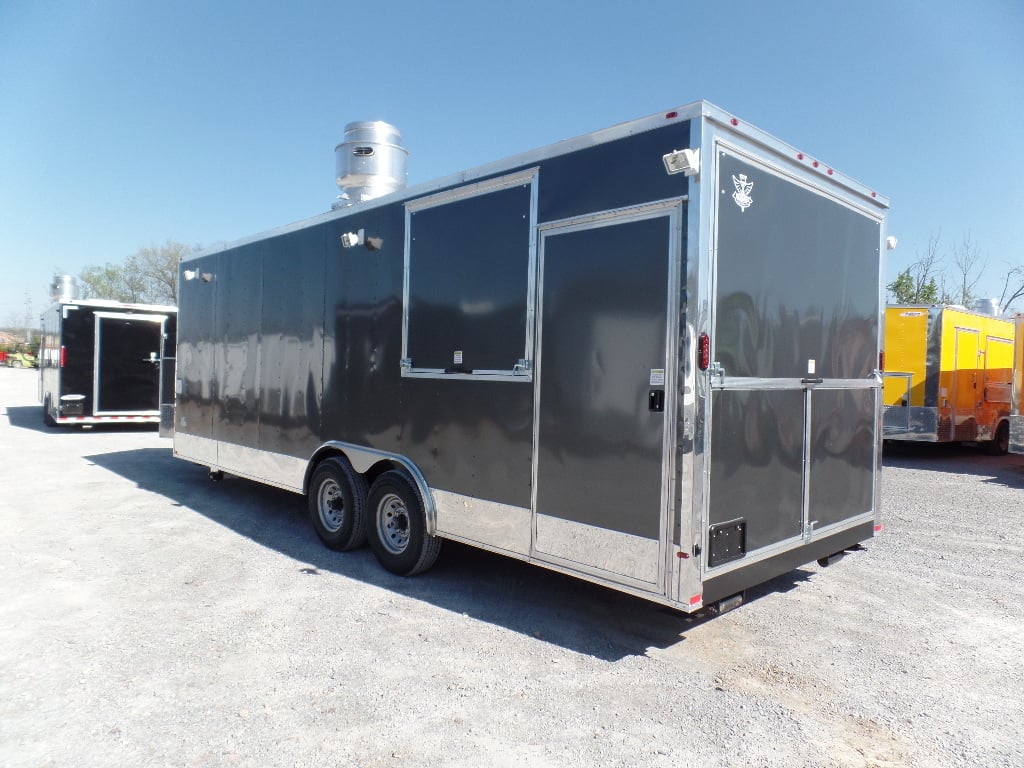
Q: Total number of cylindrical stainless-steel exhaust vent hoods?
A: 3